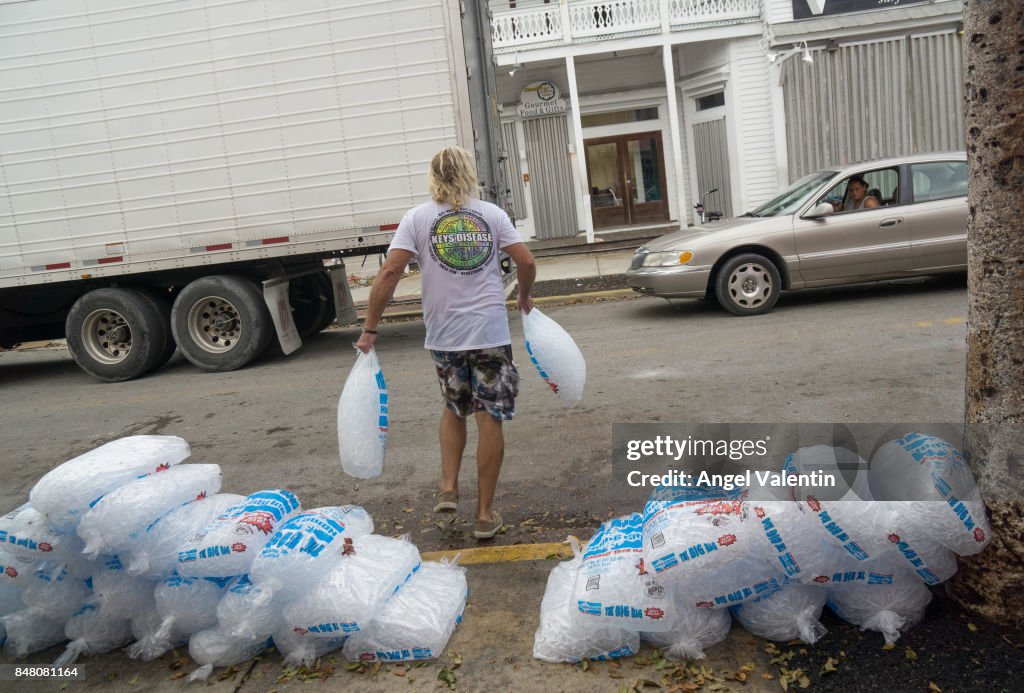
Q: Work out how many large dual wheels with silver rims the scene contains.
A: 2